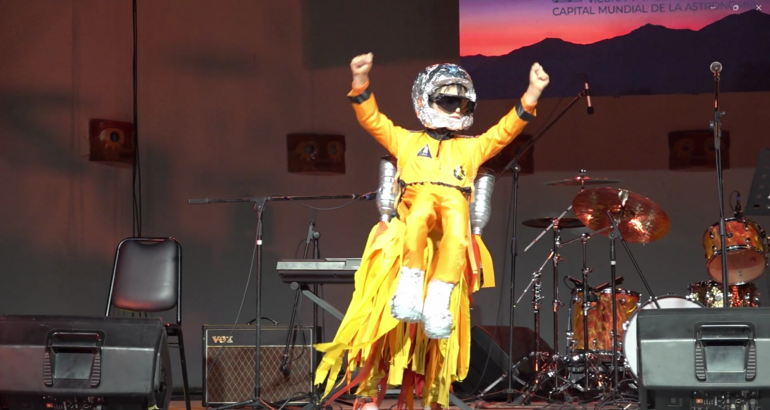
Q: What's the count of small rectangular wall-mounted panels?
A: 4